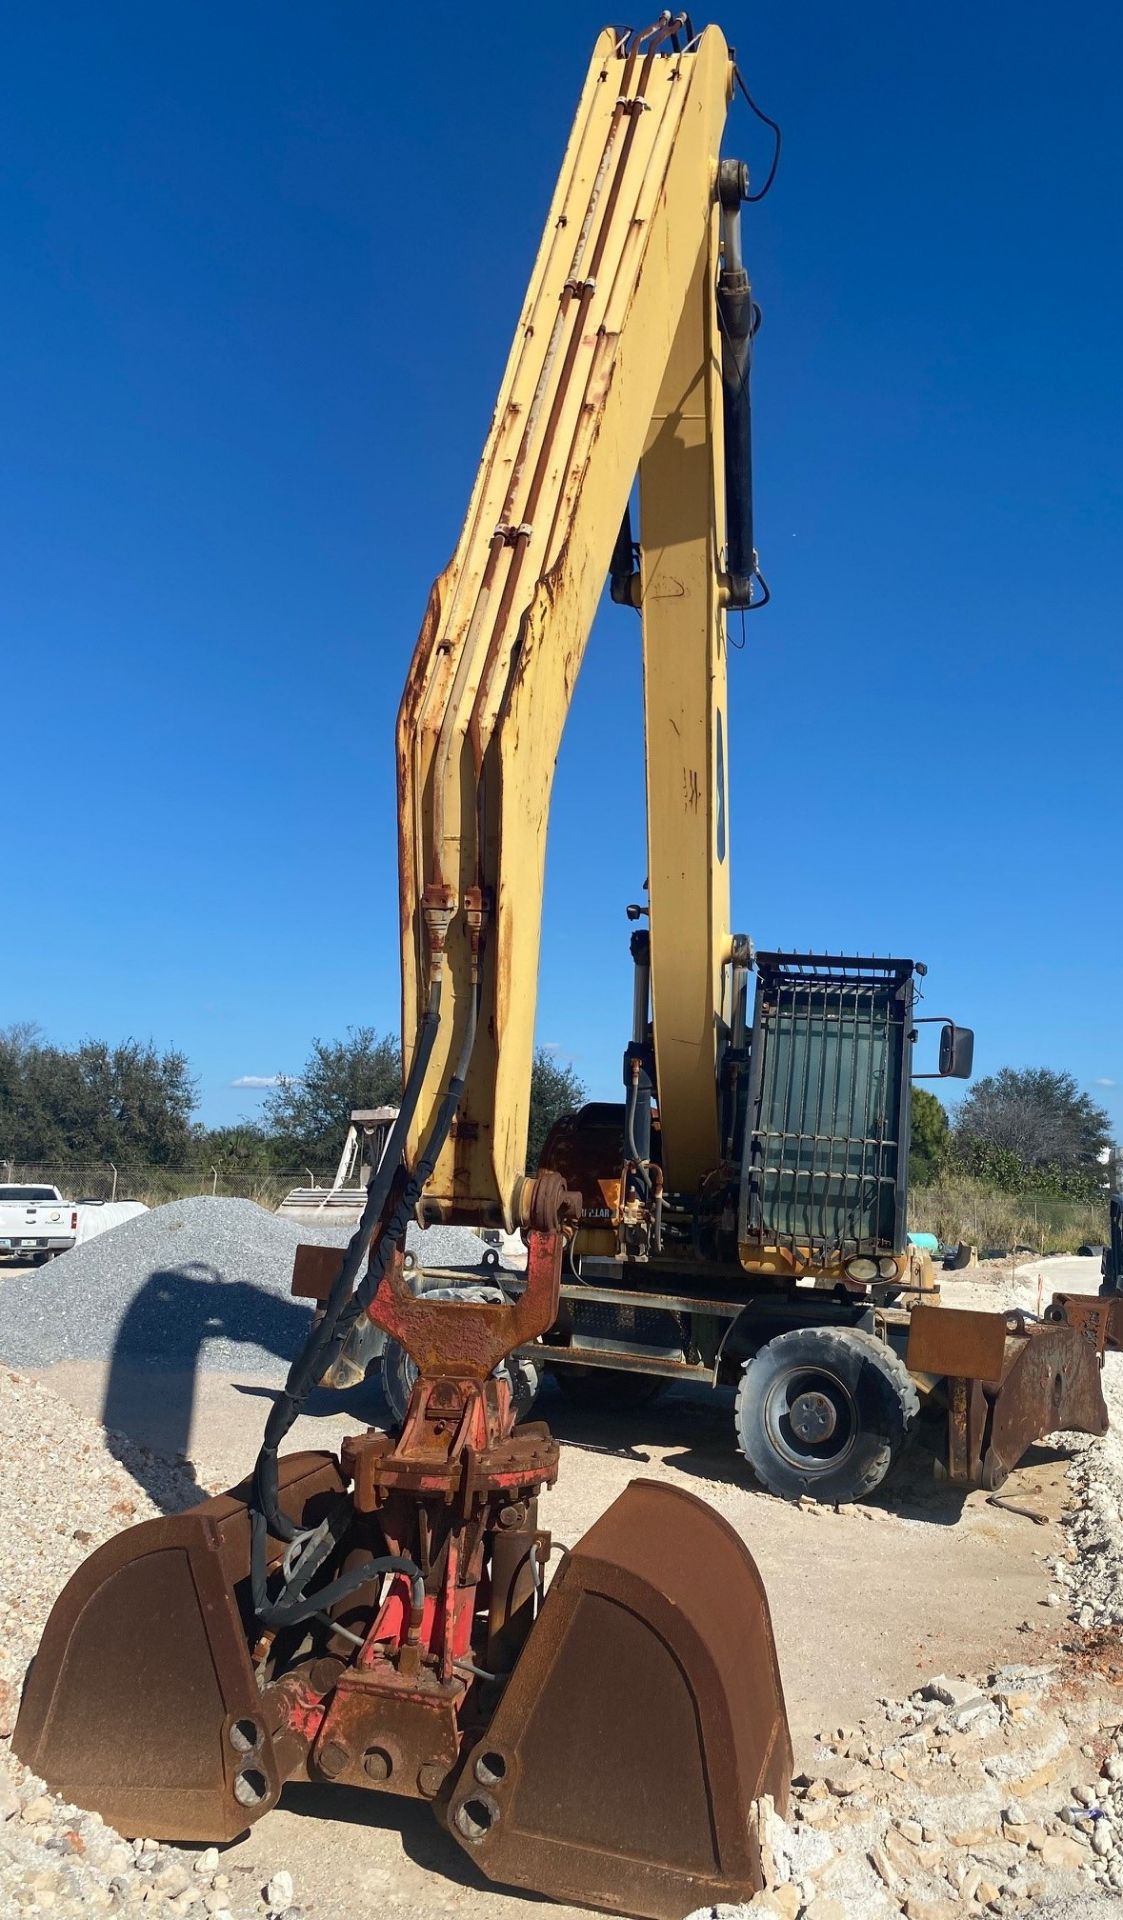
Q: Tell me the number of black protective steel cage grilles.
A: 1